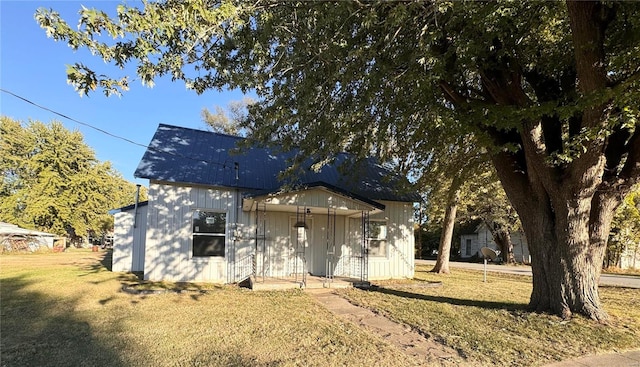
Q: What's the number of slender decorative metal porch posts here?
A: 4